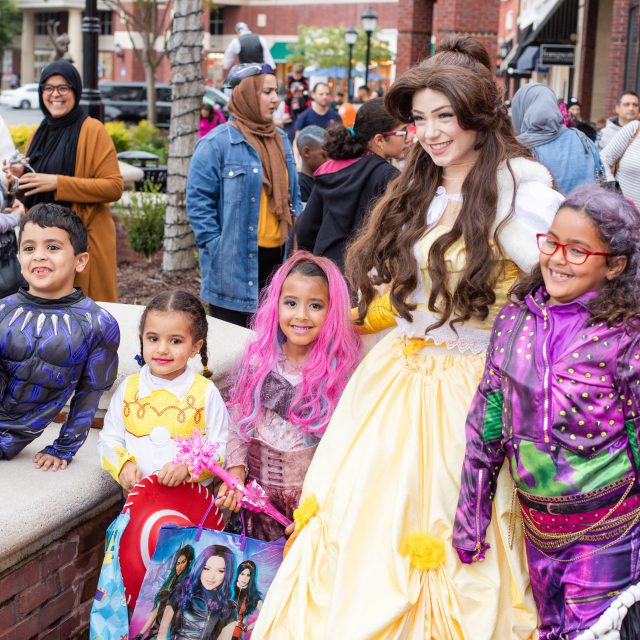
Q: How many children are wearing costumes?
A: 4